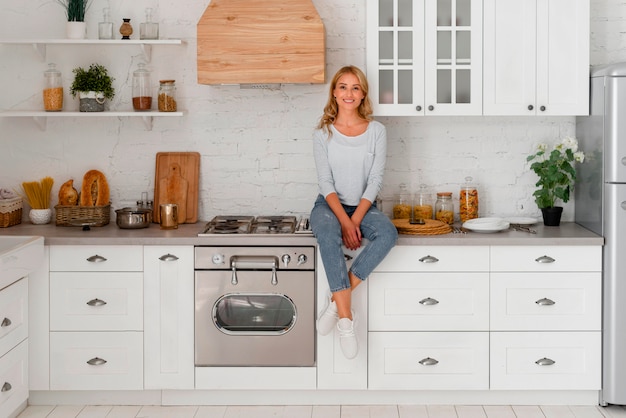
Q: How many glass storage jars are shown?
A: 7